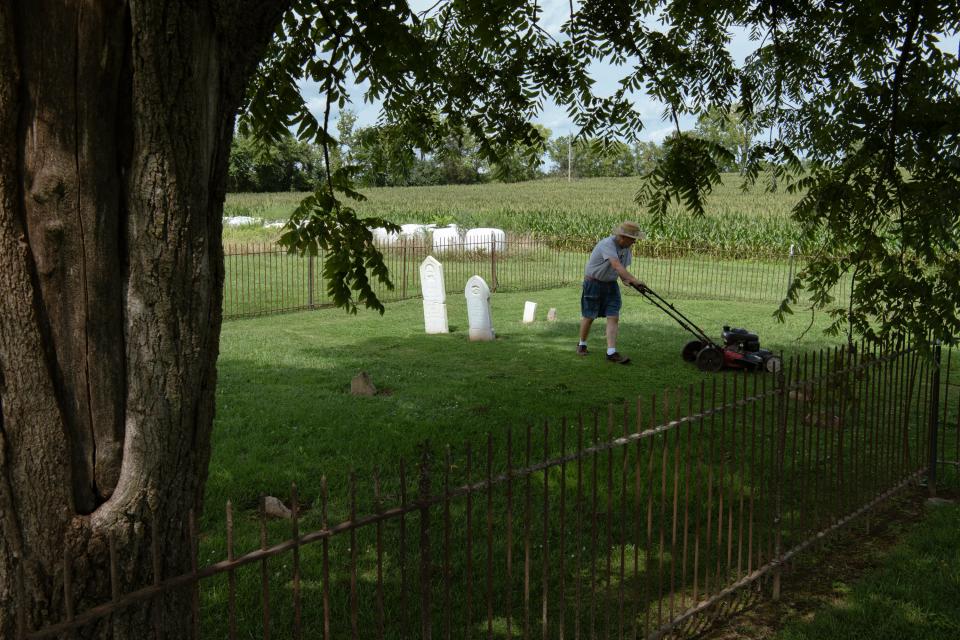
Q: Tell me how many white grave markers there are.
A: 3